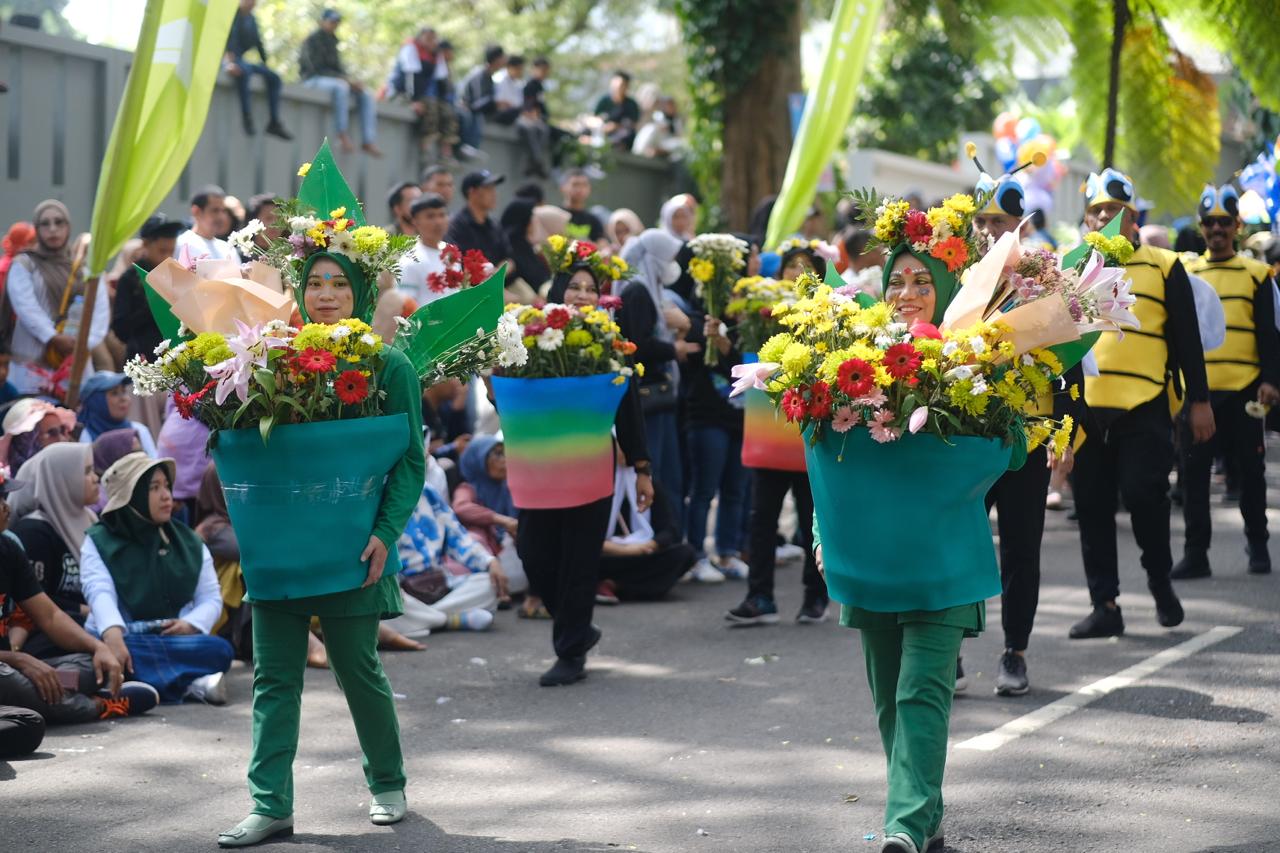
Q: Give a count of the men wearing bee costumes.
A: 3